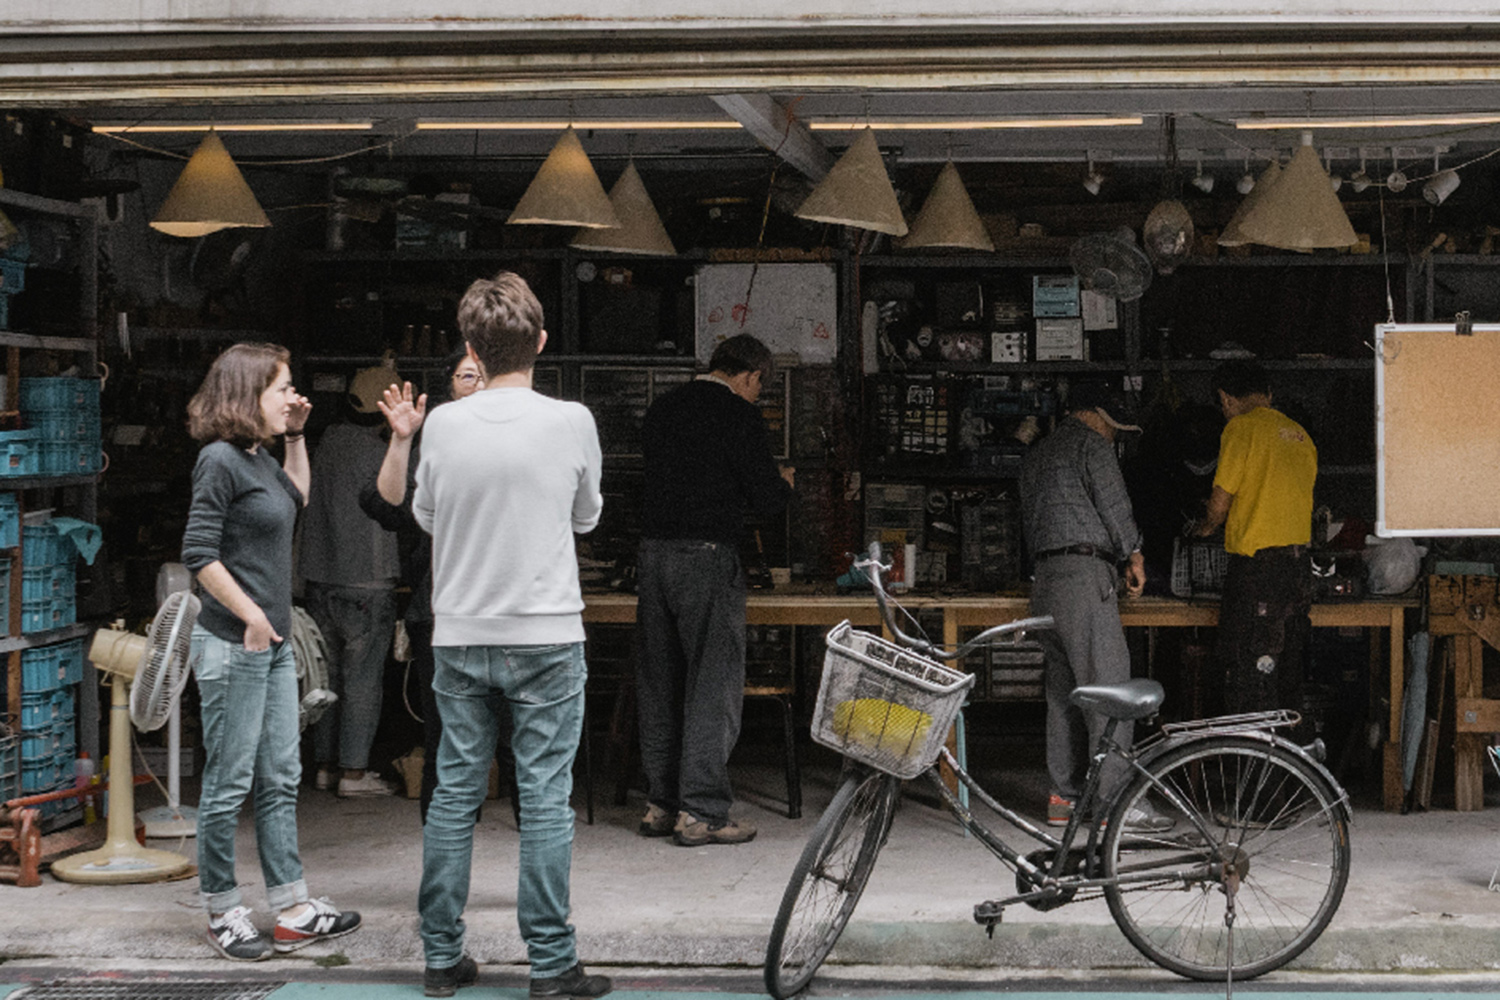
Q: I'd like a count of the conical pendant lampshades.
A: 7